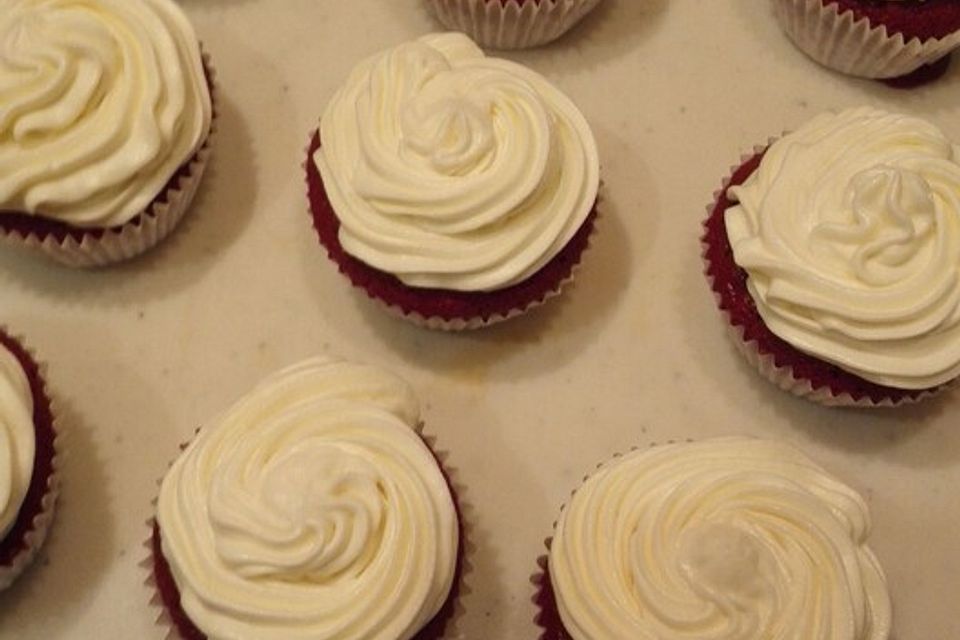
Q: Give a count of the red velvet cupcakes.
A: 8